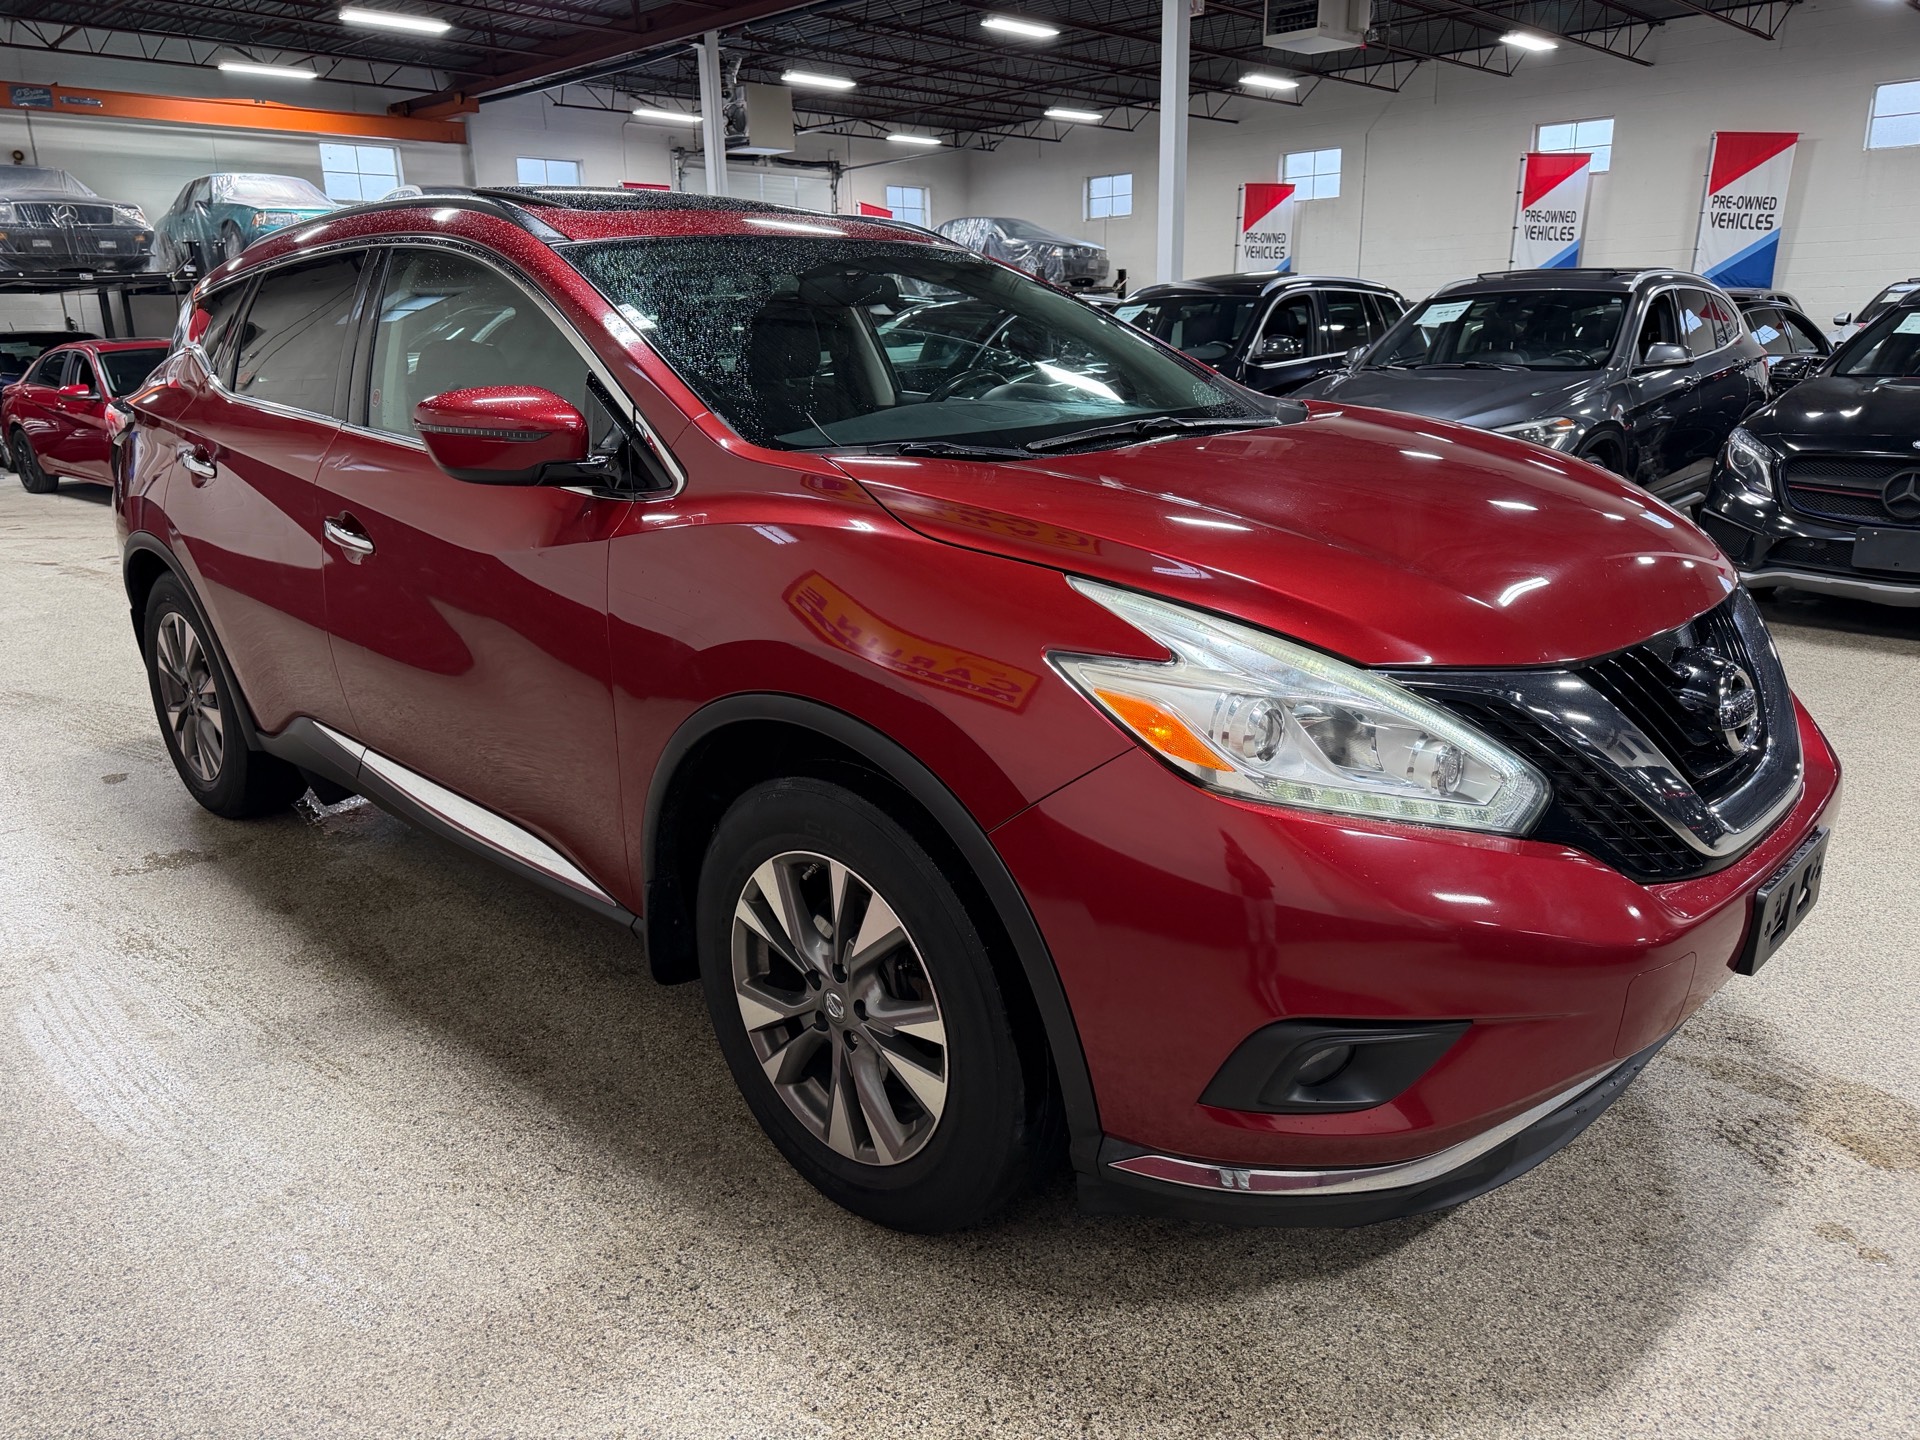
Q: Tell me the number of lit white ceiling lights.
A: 9